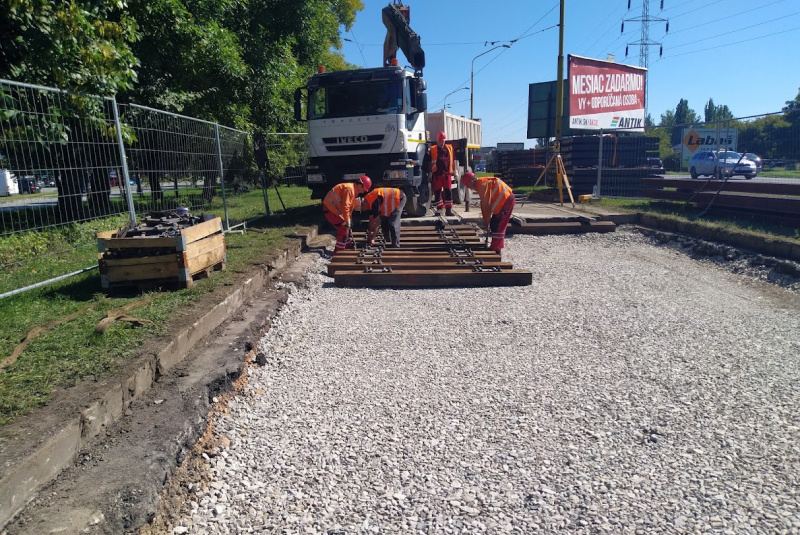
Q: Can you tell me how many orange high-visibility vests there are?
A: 4